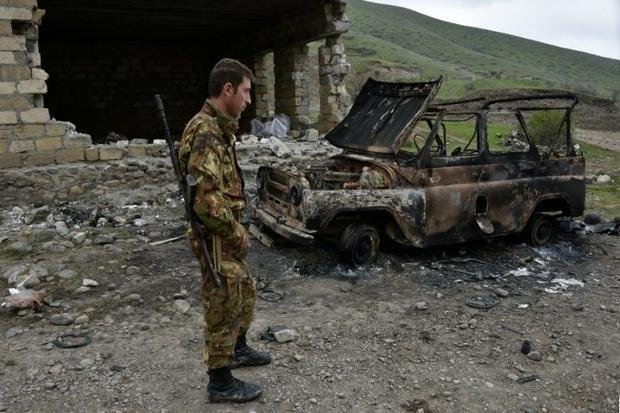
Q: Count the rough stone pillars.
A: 3